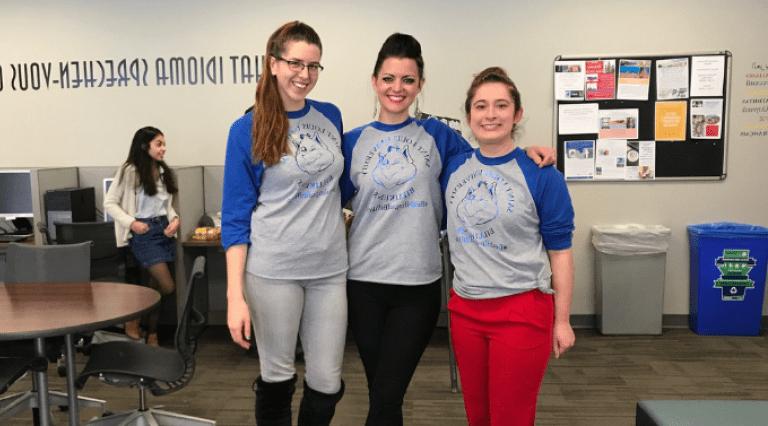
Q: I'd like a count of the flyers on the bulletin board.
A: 12